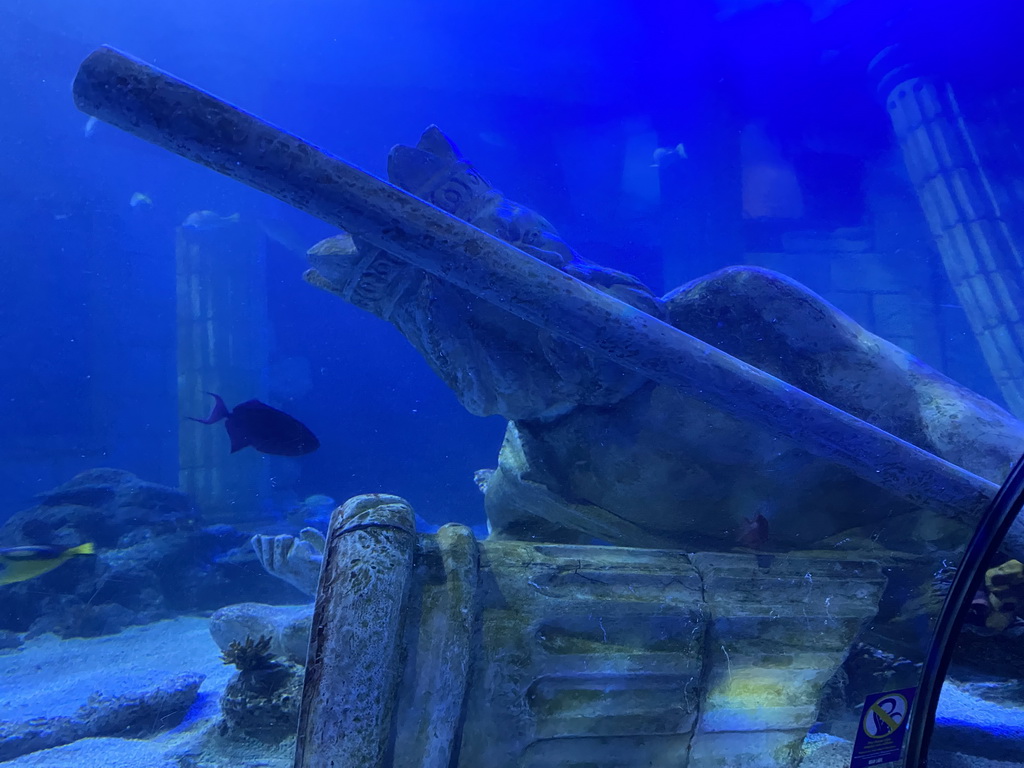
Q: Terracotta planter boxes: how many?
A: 0